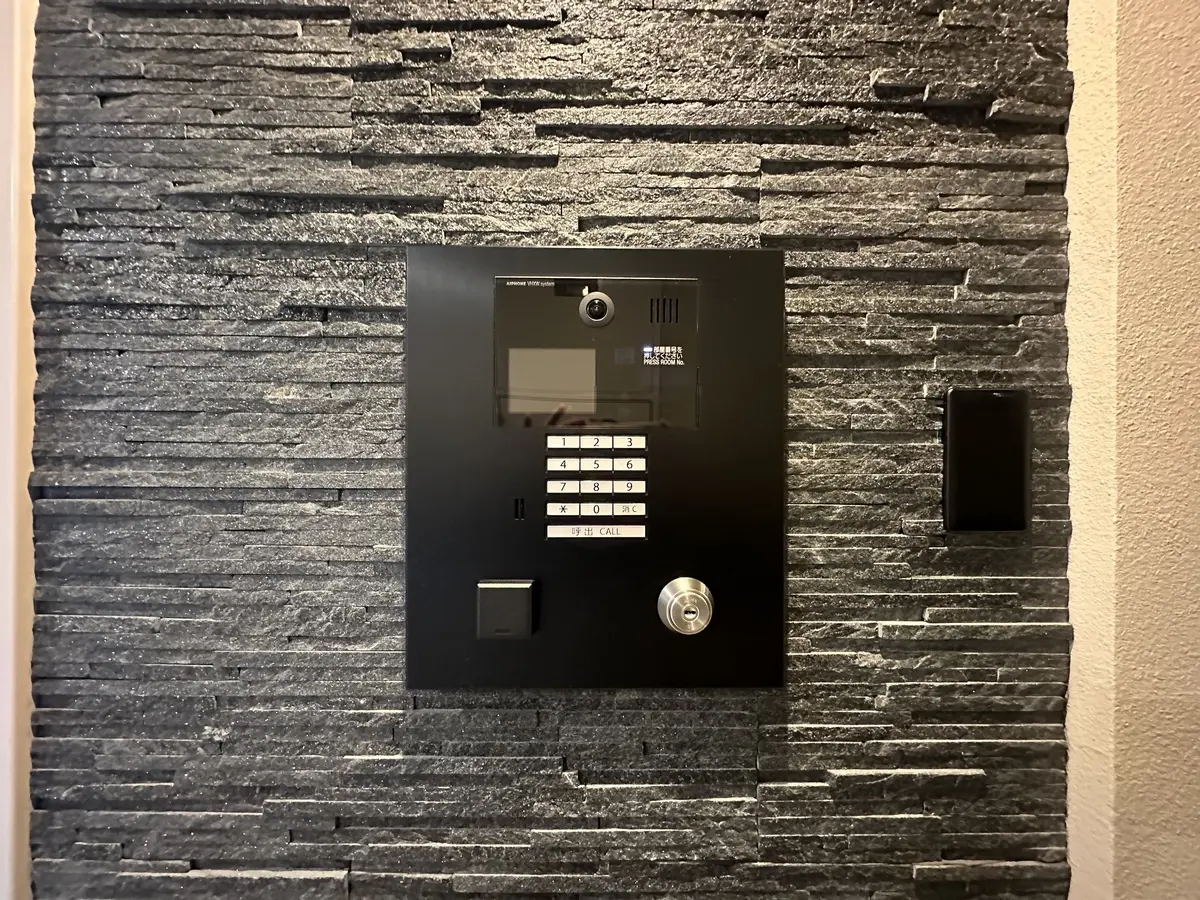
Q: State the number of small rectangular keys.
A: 12